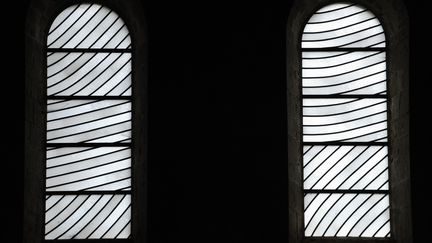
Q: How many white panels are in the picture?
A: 10